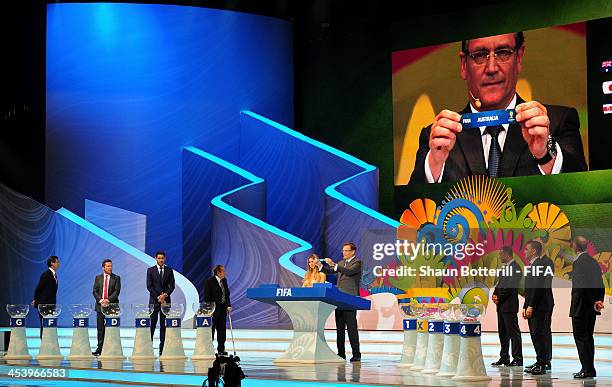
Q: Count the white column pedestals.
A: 12